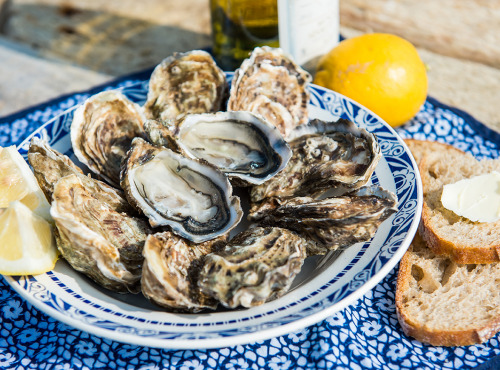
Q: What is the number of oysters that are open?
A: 2